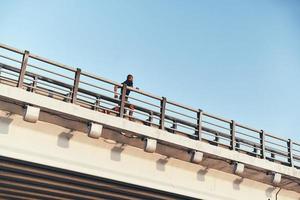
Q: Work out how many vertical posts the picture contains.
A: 8